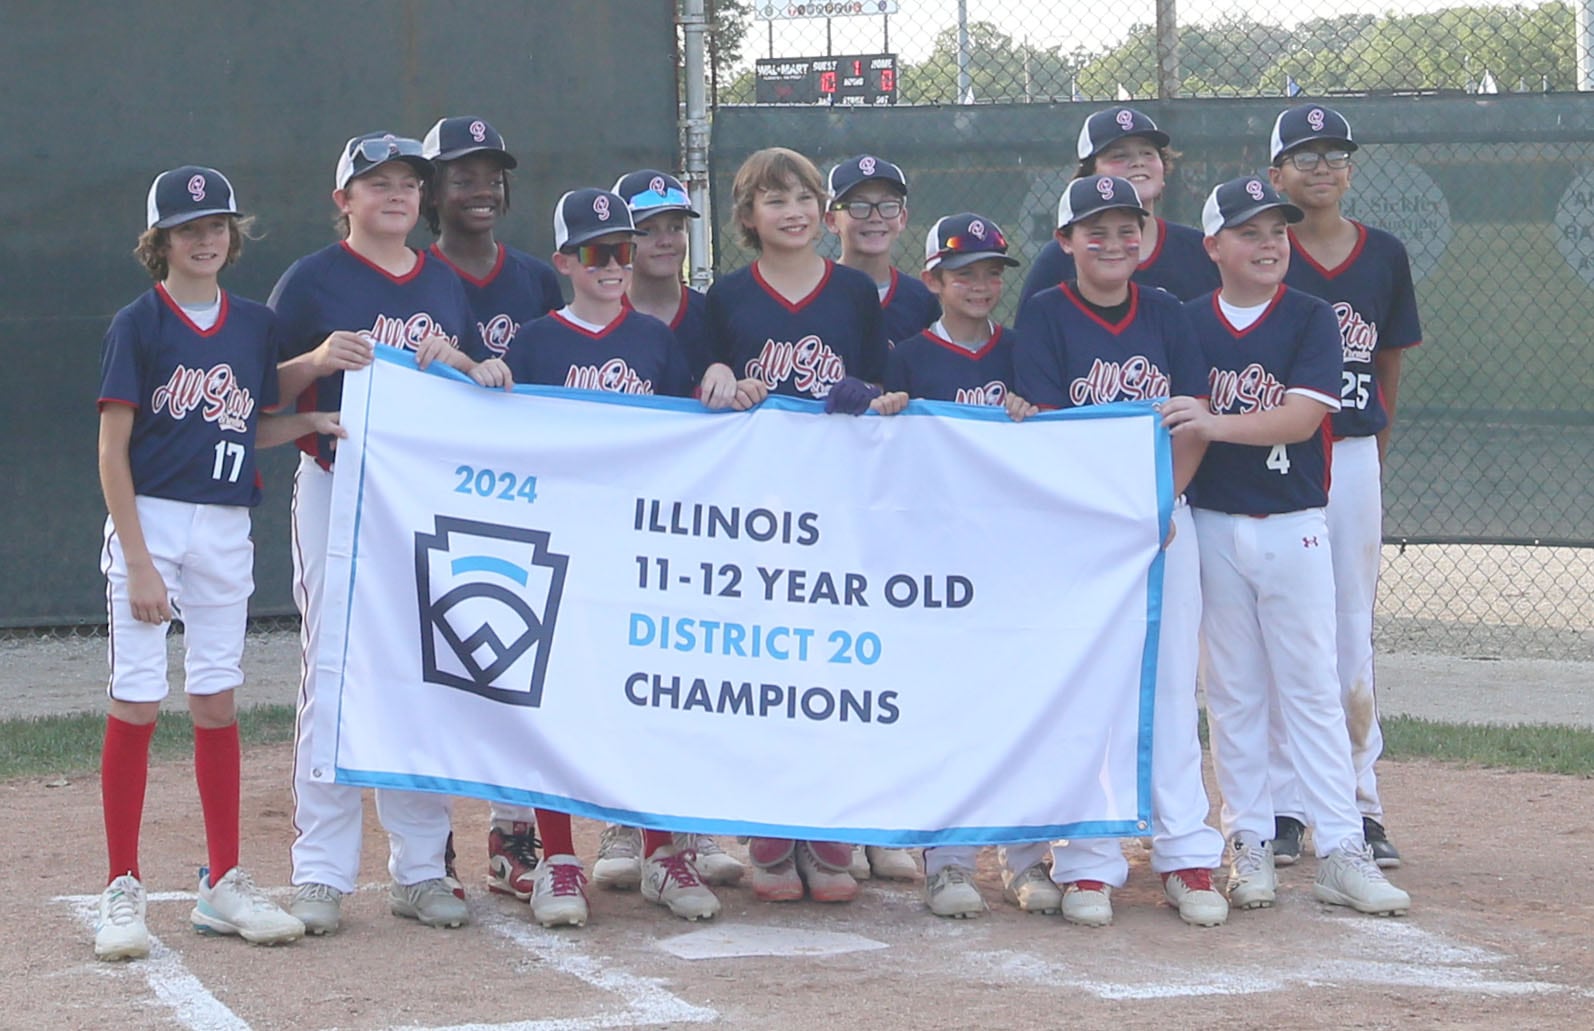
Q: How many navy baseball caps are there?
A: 11